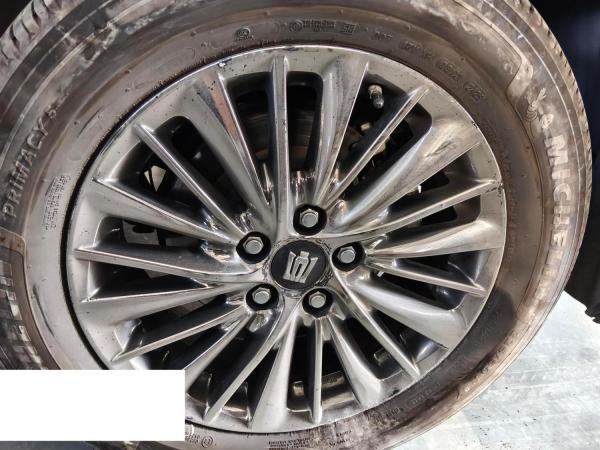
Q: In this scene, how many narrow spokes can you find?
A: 10